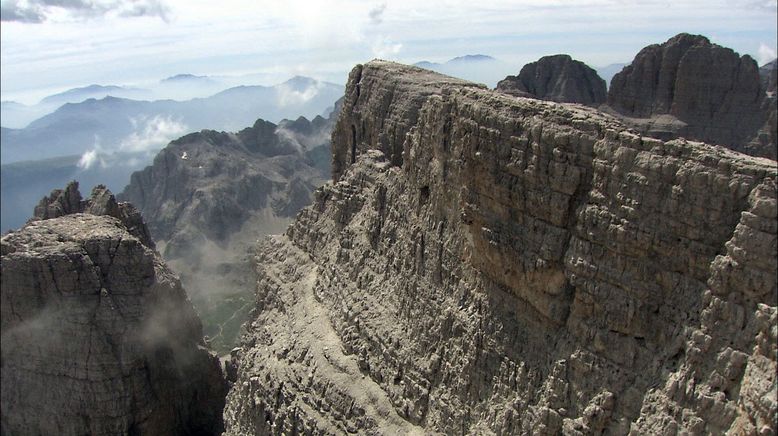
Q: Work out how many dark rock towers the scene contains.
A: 2